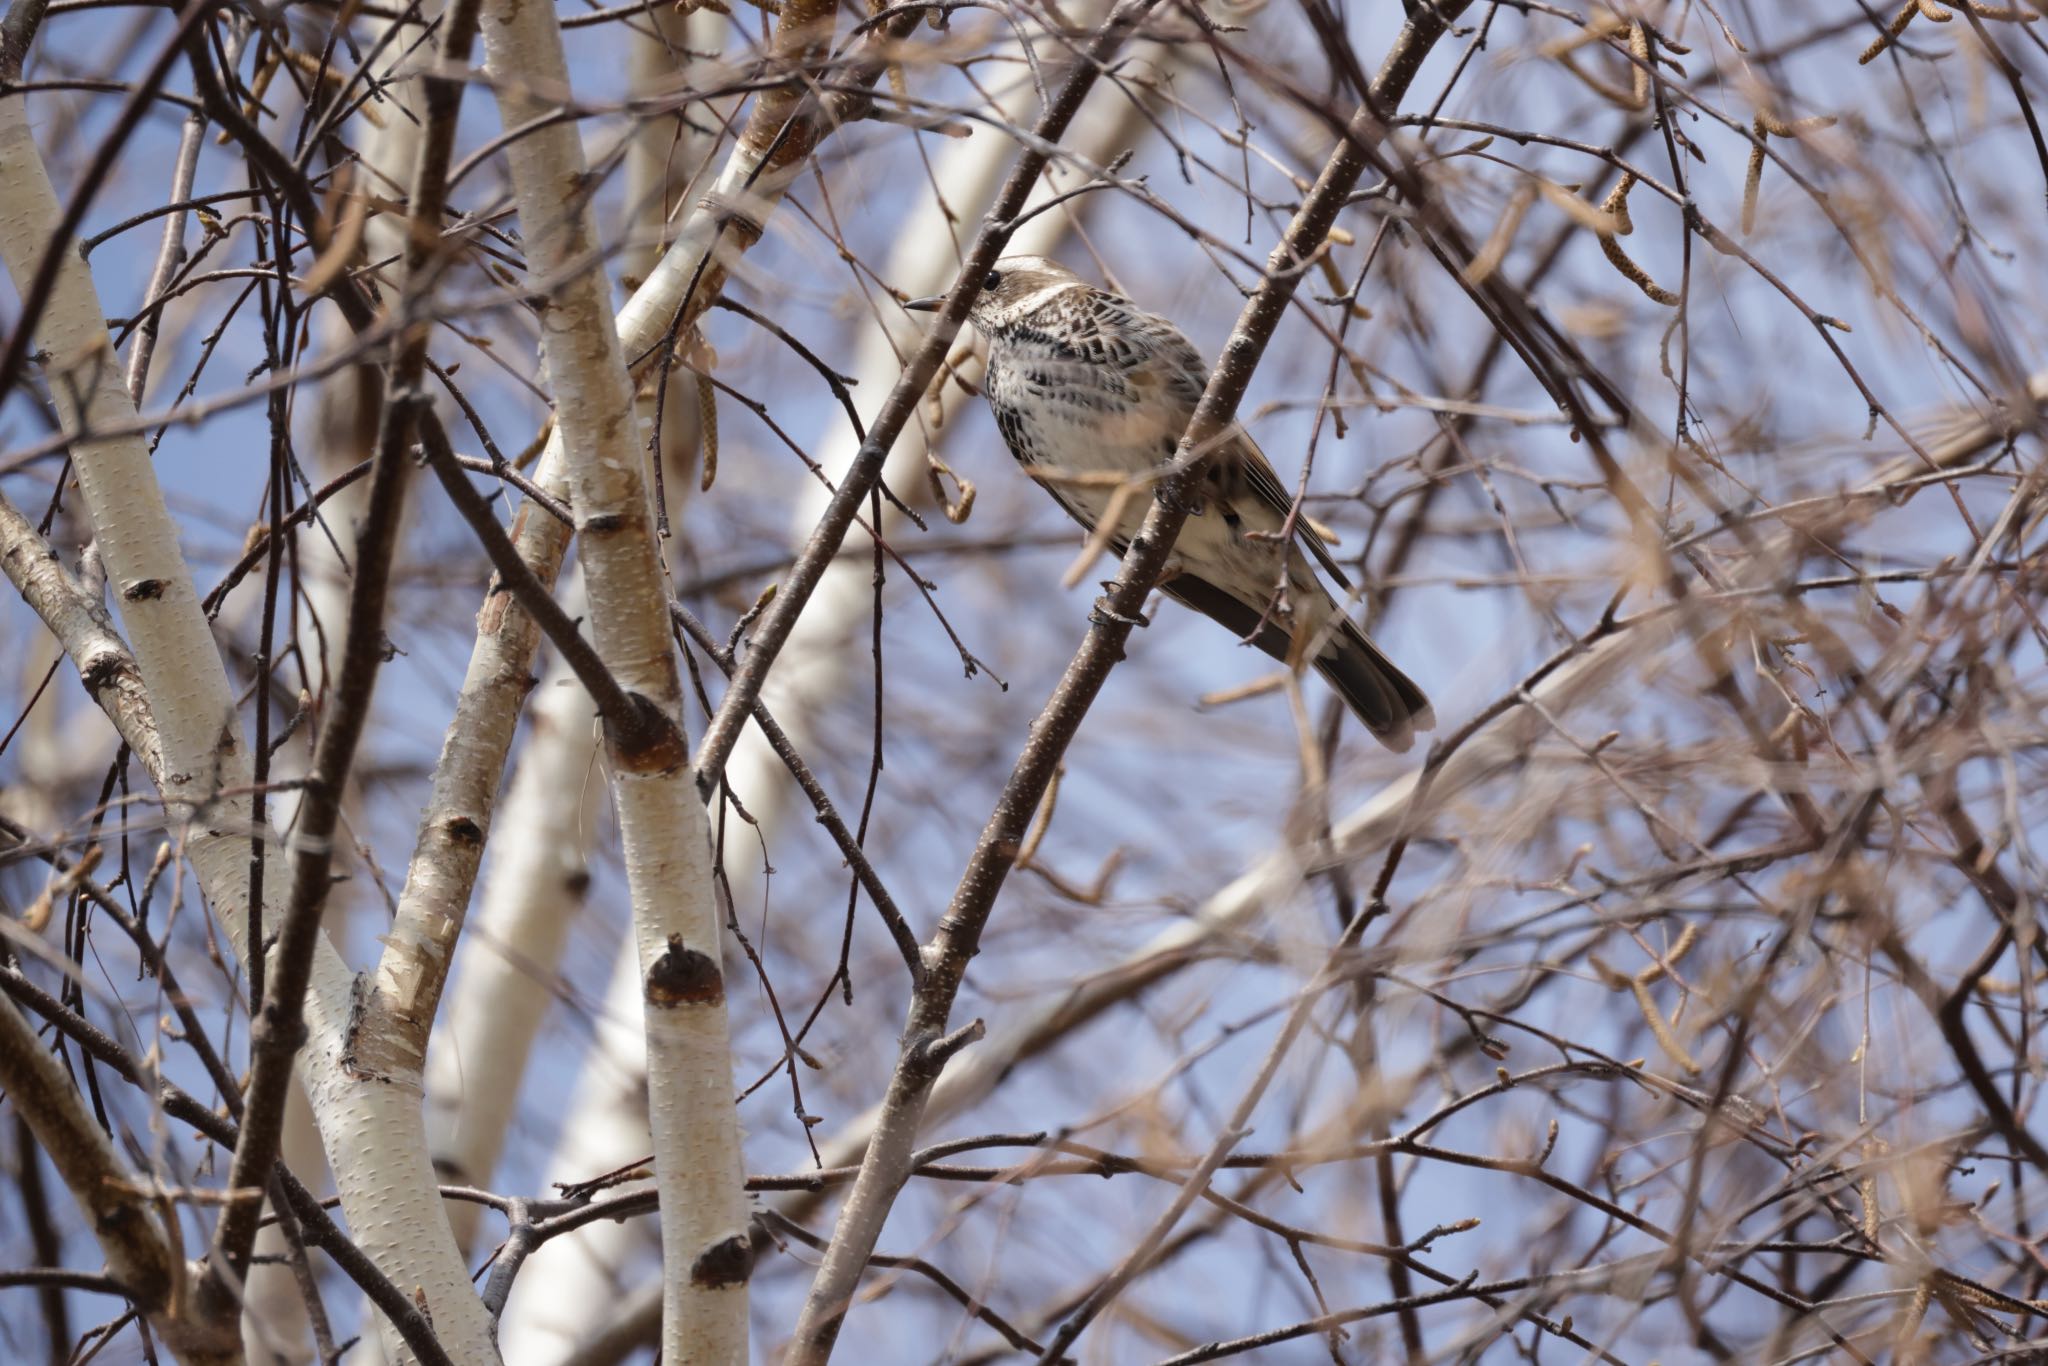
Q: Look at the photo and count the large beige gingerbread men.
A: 0